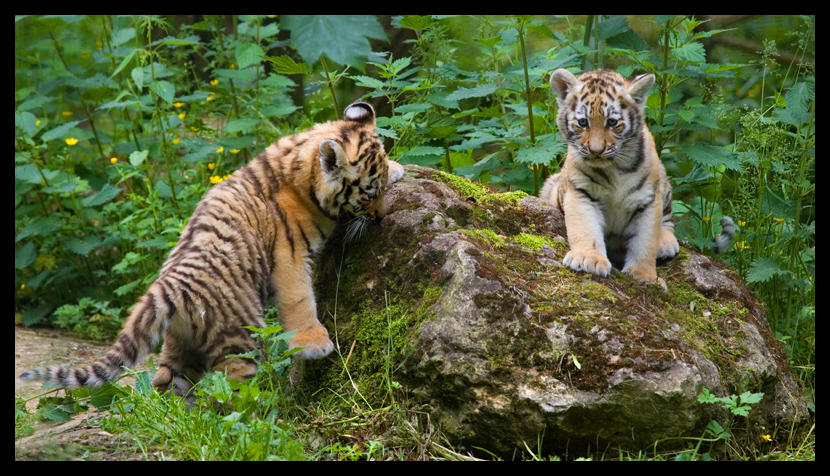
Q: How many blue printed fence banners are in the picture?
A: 0